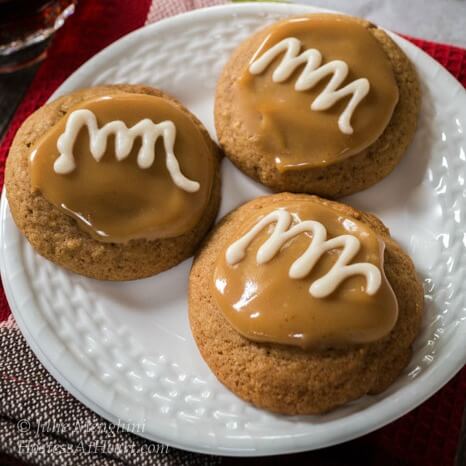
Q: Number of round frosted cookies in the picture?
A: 3